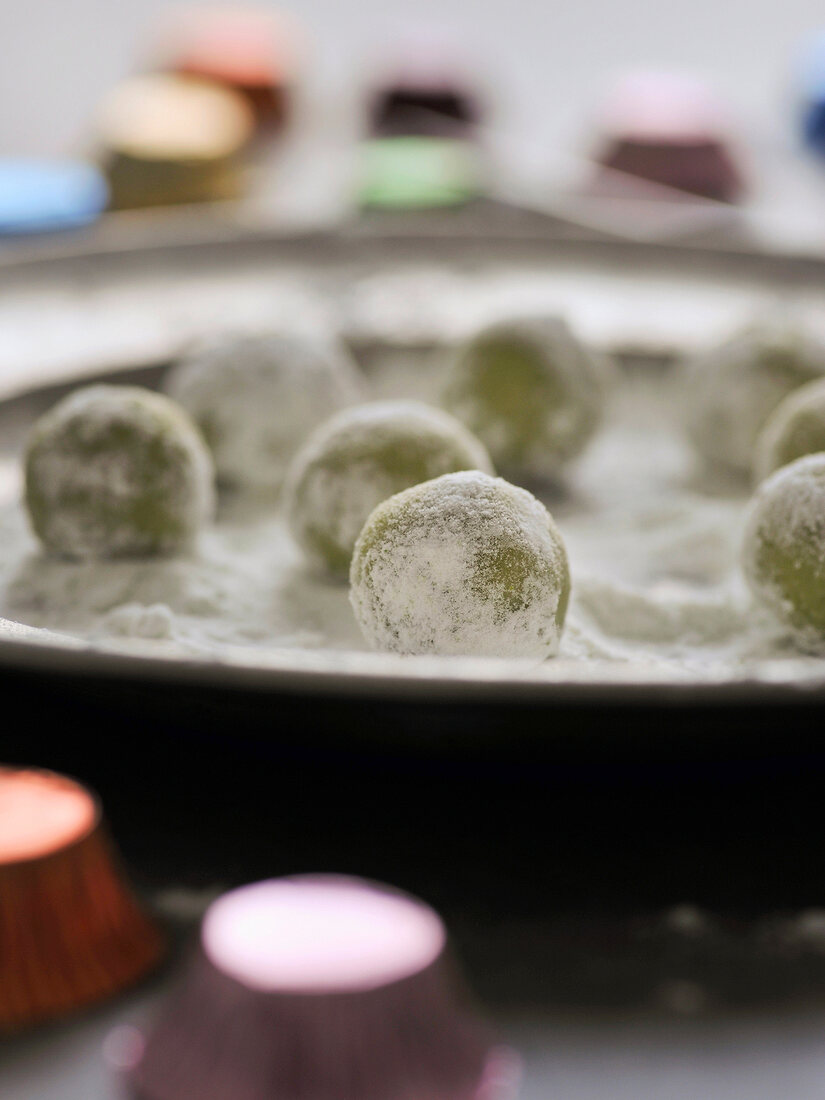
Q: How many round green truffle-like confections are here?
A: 8